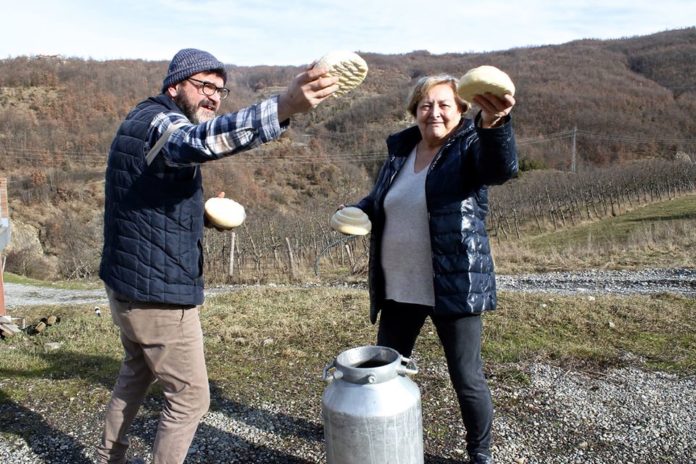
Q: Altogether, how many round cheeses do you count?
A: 4